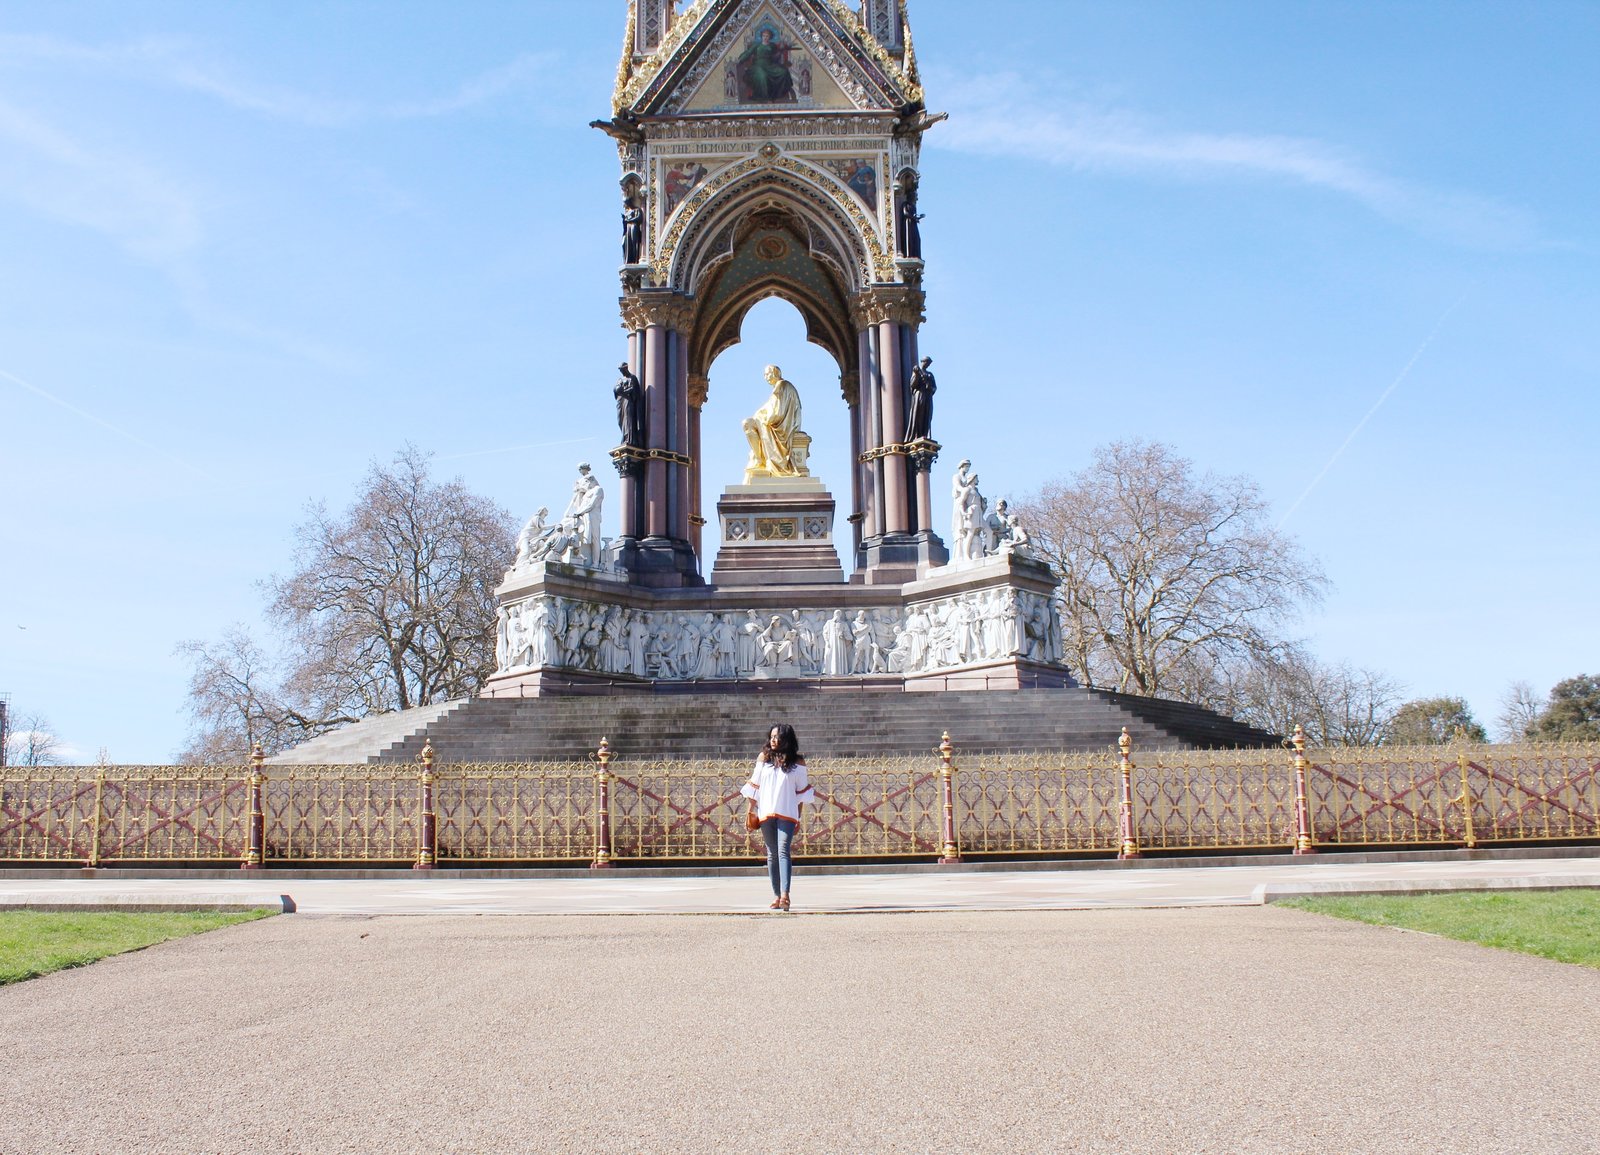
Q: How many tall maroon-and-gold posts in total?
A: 6